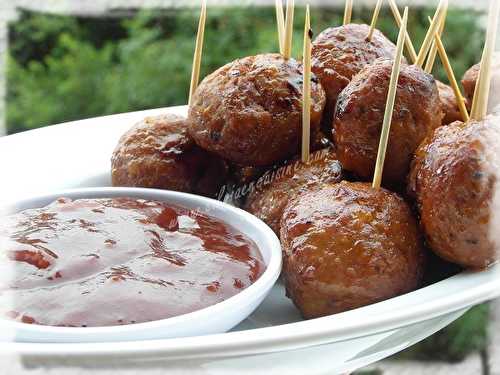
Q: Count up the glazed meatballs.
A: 9